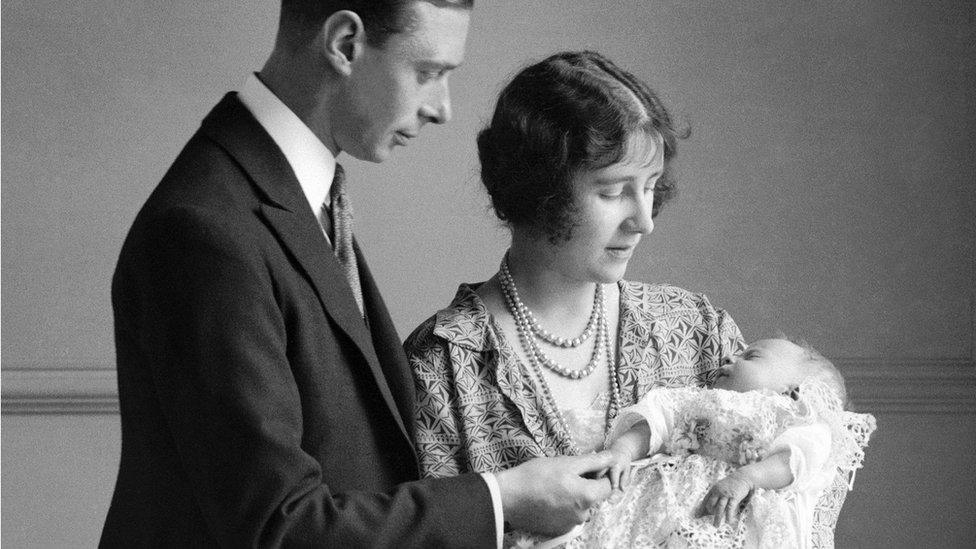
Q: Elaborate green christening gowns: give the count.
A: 0